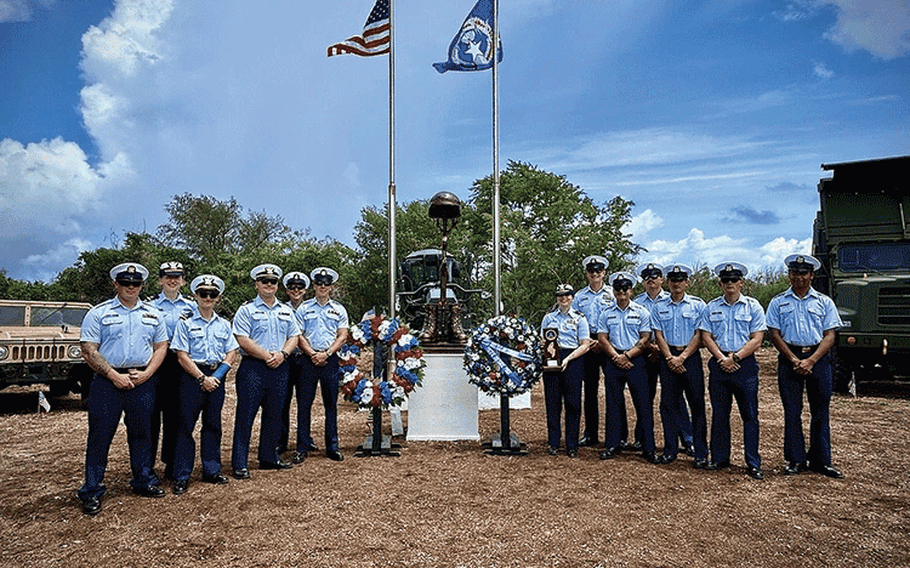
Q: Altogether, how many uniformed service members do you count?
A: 13